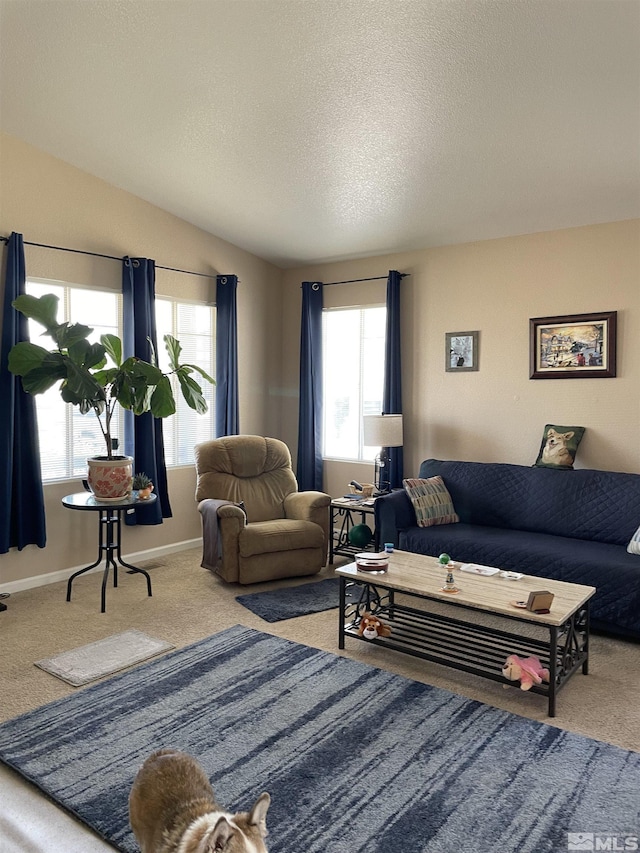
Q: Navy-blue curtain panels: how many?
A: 5